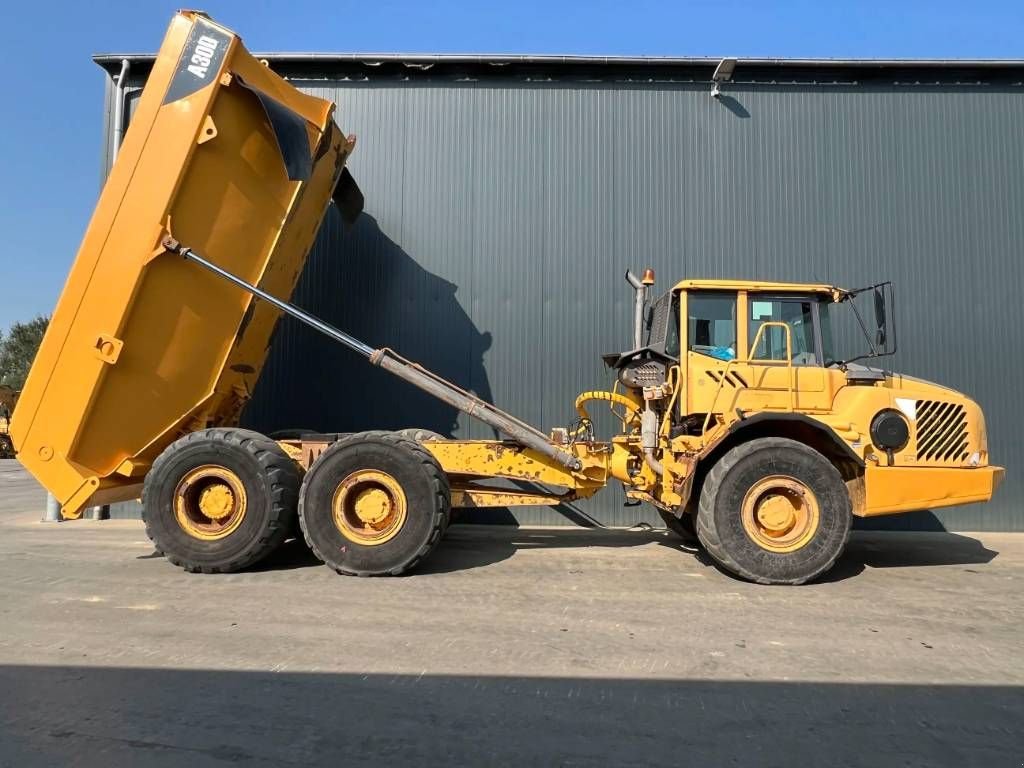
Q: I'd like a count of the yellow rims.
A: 3